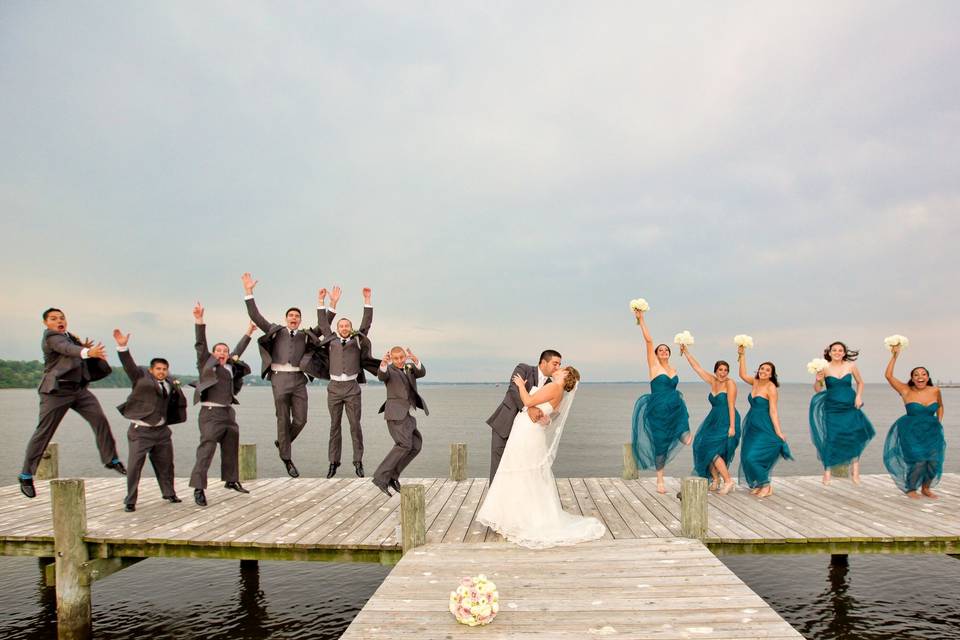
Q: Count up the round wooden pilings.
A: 8